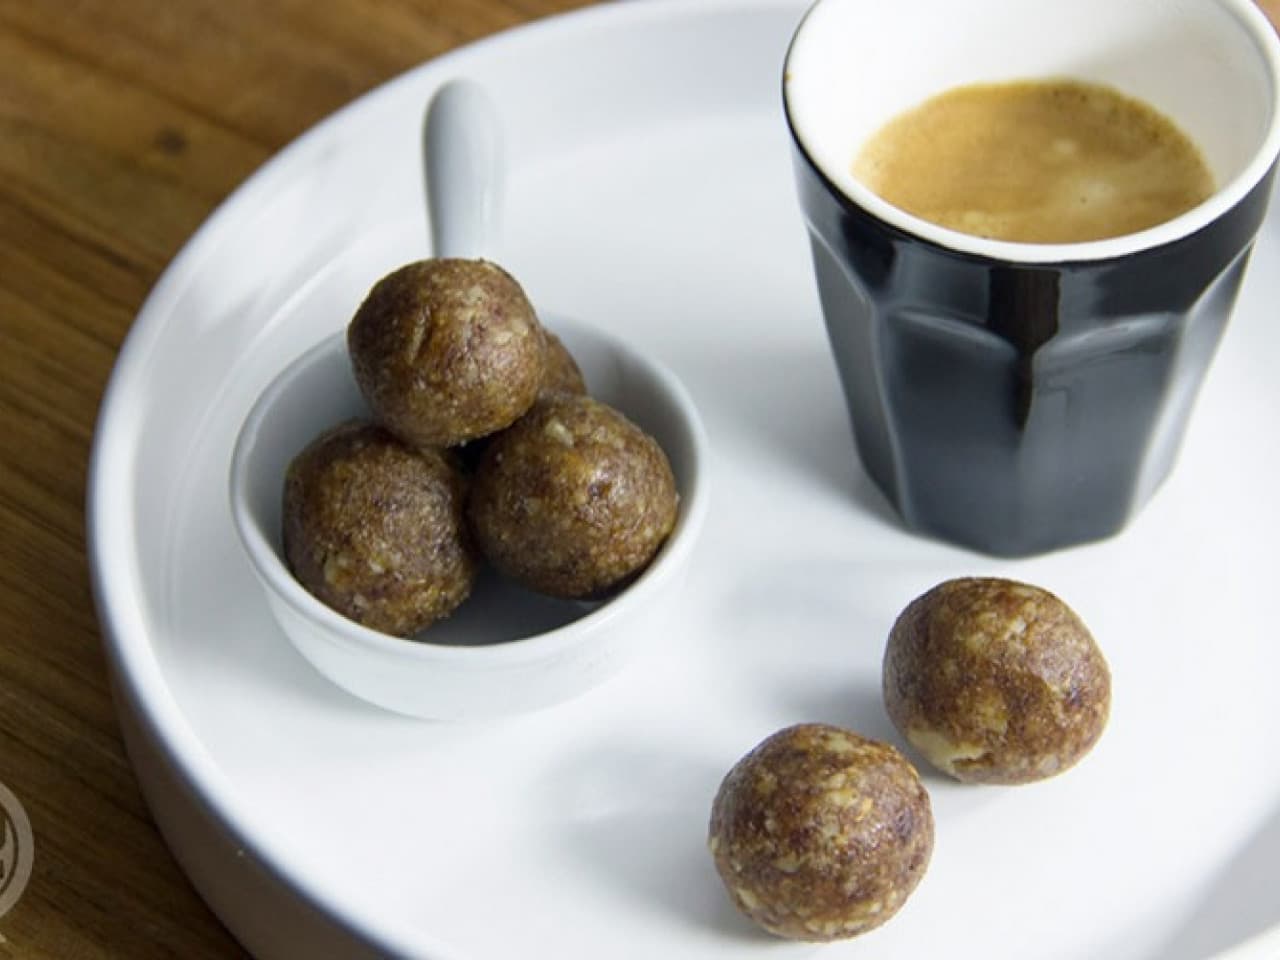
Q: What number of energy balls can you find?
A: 6